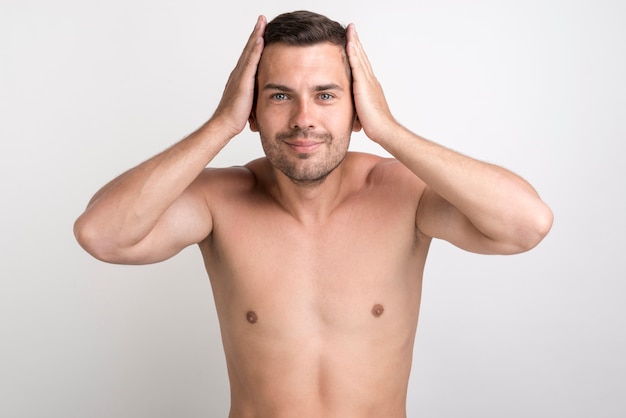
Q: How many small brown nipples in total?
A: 2